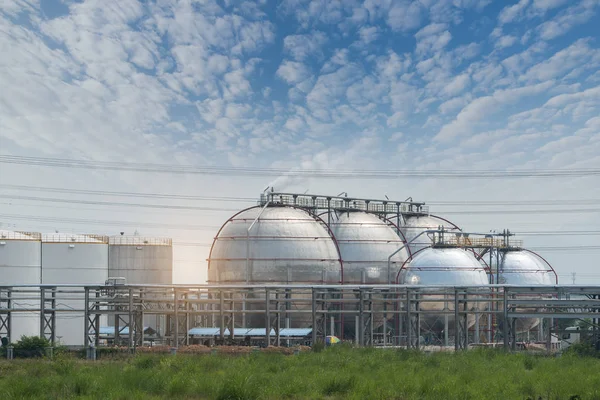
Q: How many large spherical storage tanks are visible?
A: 5